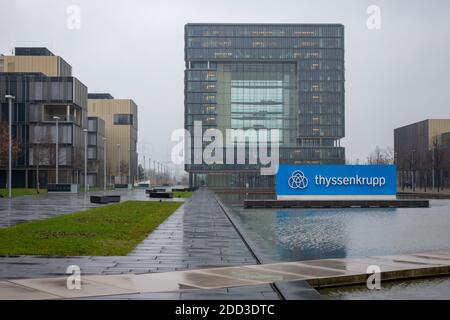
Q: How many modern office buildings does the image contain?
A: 4